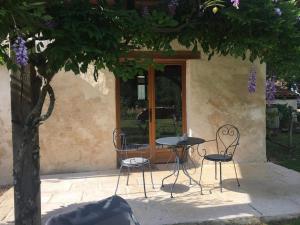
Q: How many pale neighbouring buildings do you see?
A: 1